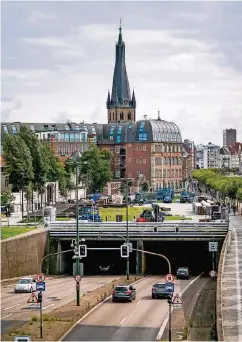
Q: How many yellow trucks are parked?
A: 0